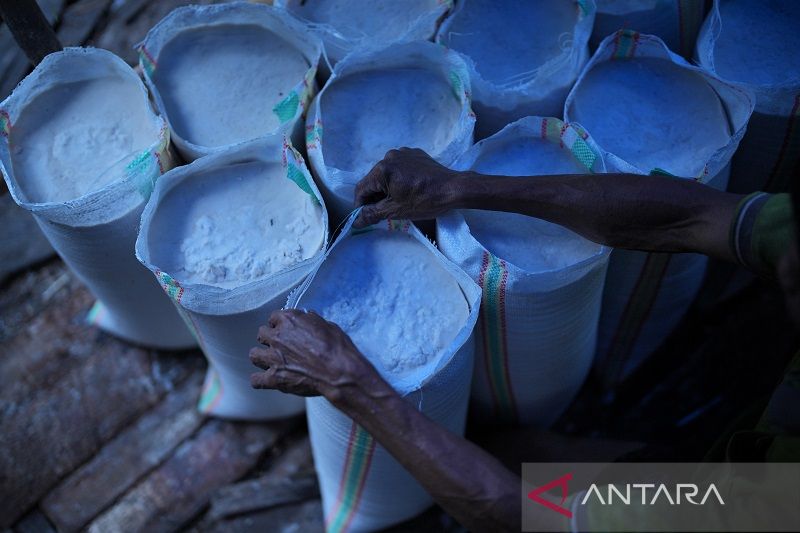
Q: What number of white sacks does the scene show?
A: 11